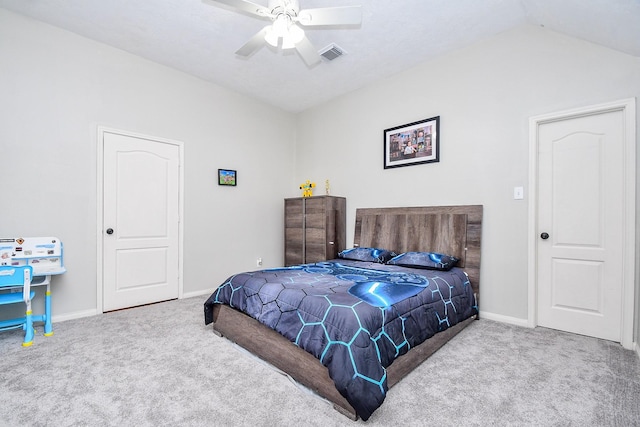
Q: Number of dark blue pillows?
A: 2